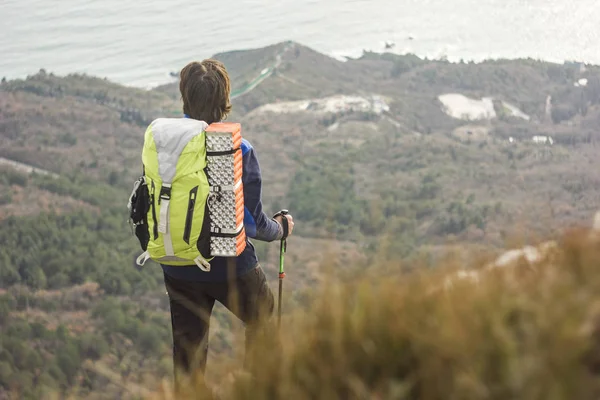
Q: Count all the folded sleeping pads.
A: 1